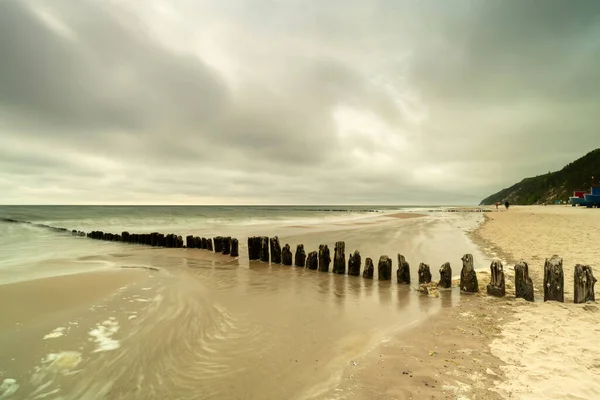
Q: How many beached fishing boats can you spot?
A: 2